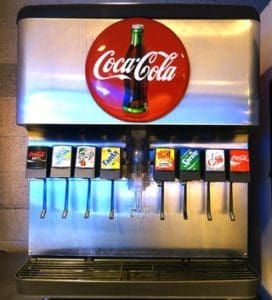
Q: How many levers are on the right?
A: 4